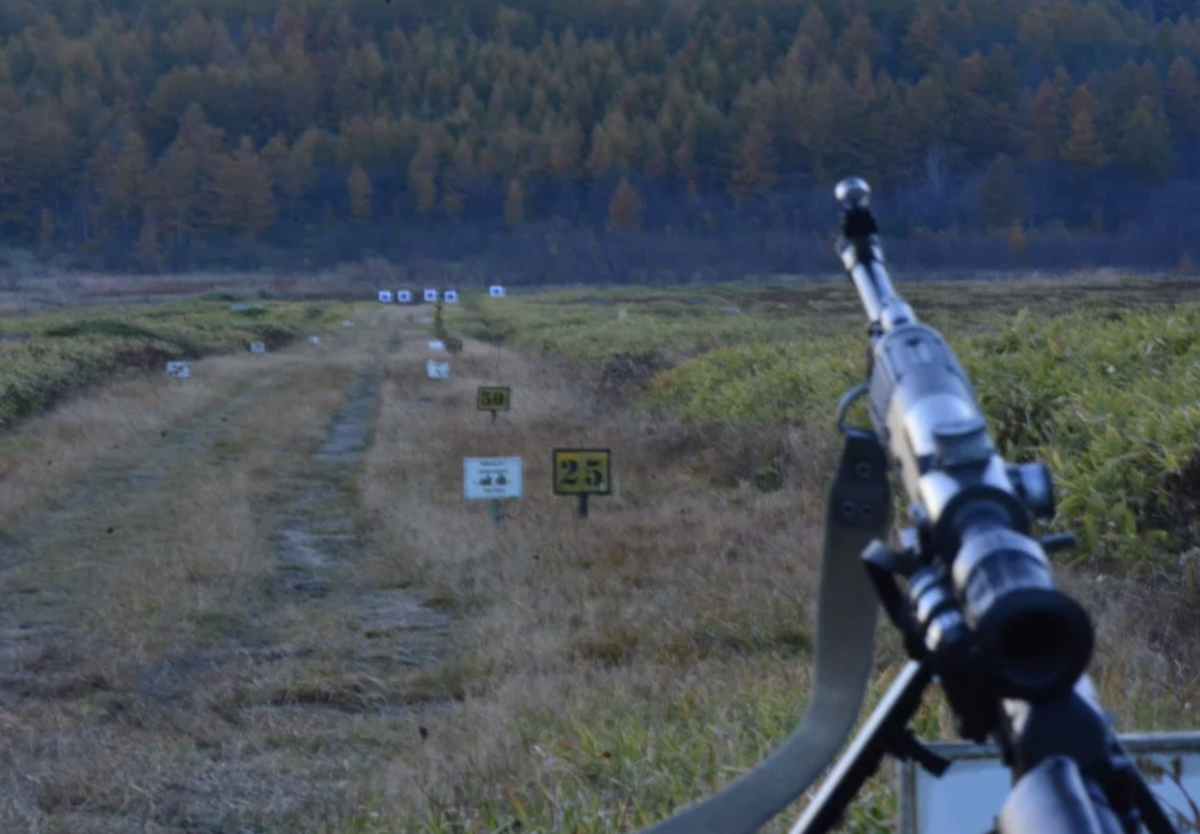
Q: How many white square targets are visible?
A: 5